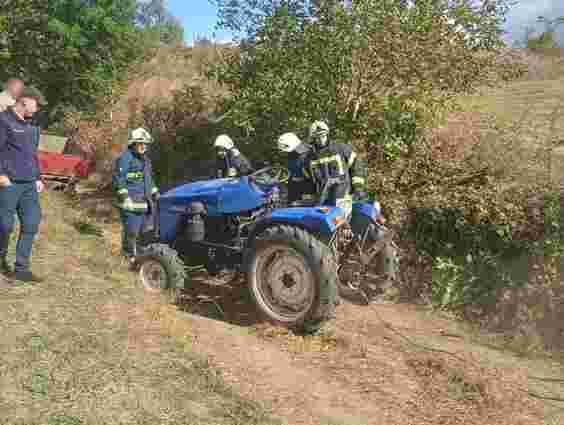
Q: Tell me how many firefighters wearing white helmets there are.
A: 4